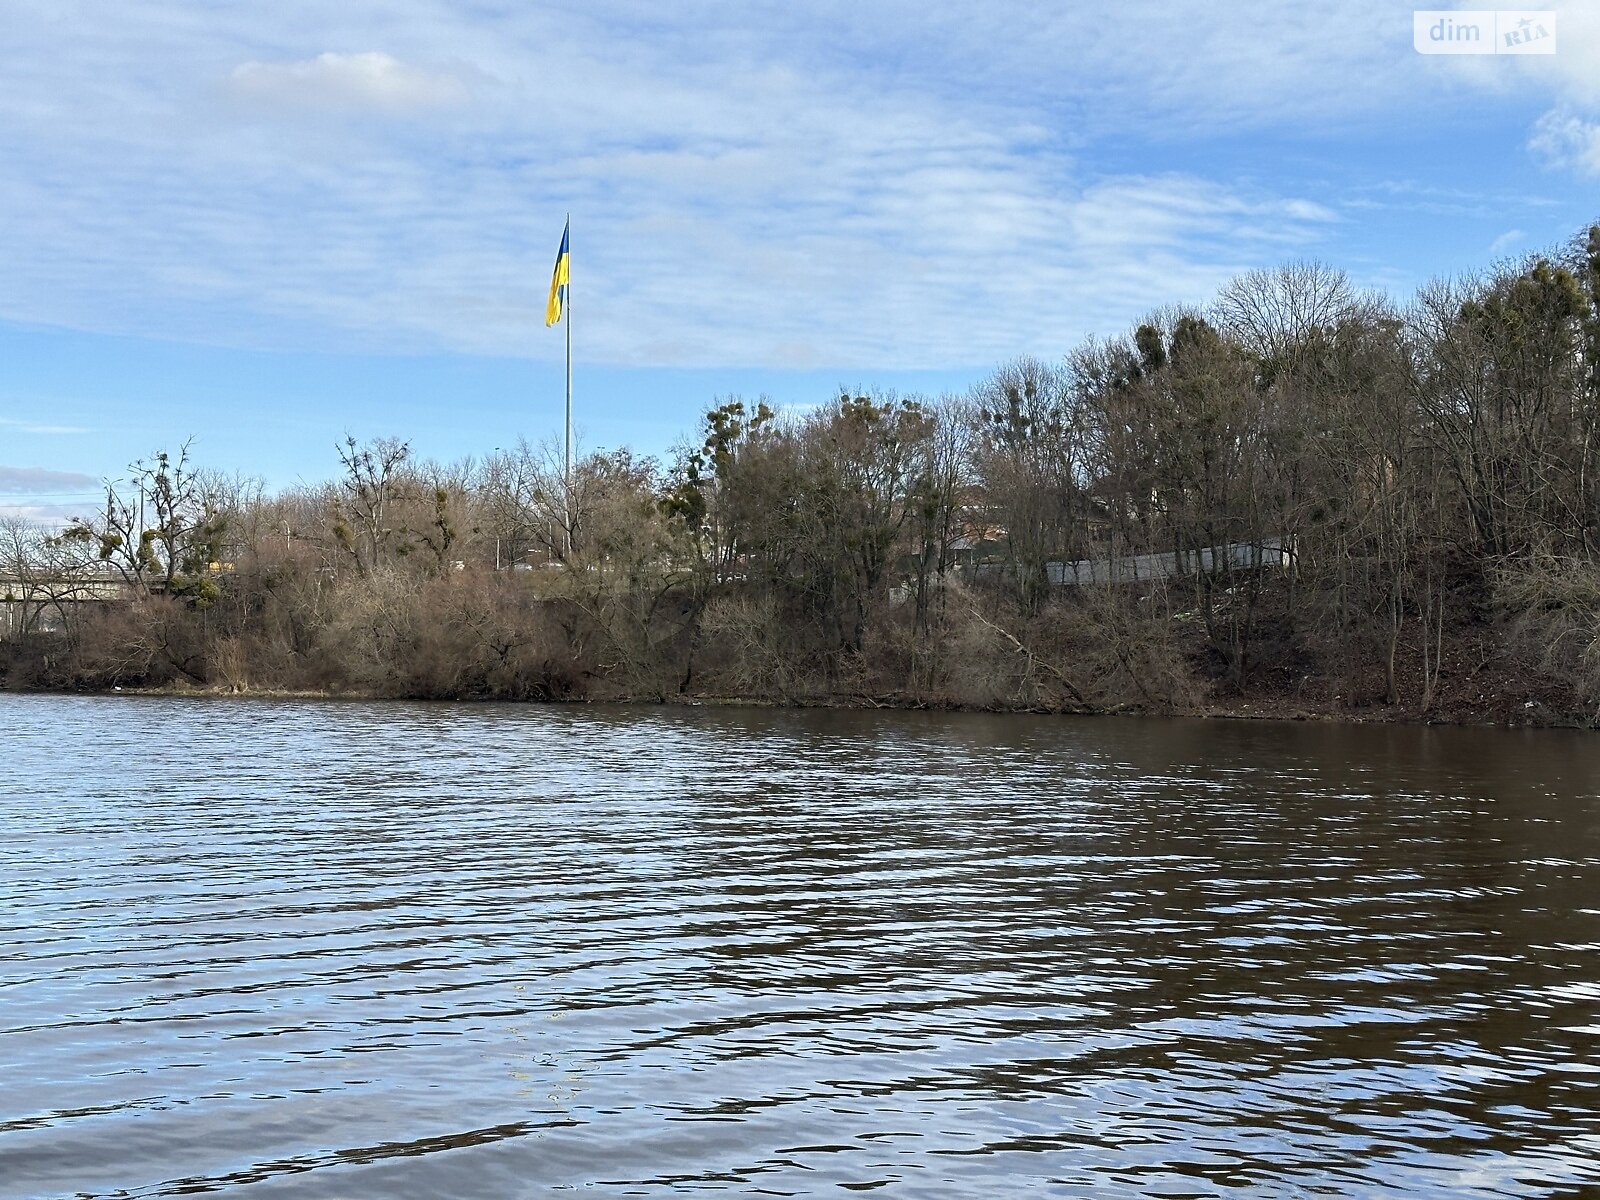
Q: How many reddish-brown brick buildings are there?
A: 1